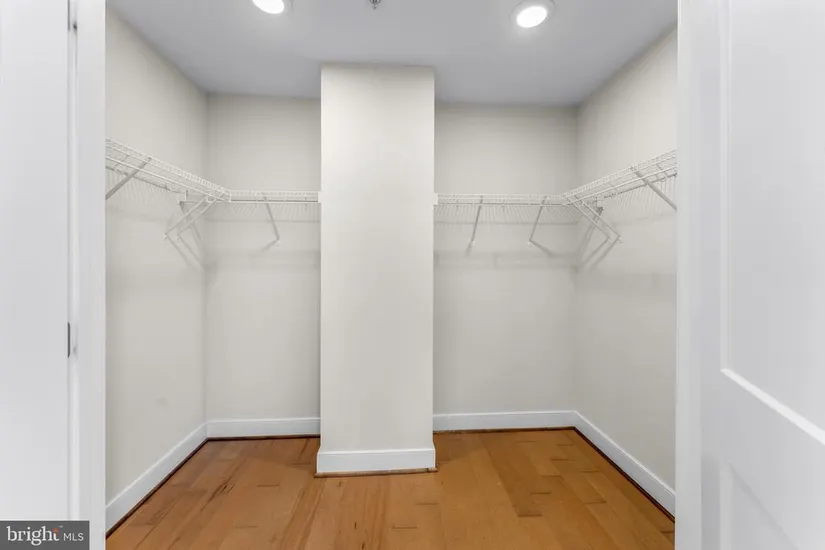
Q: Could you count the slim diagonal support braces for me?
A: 9